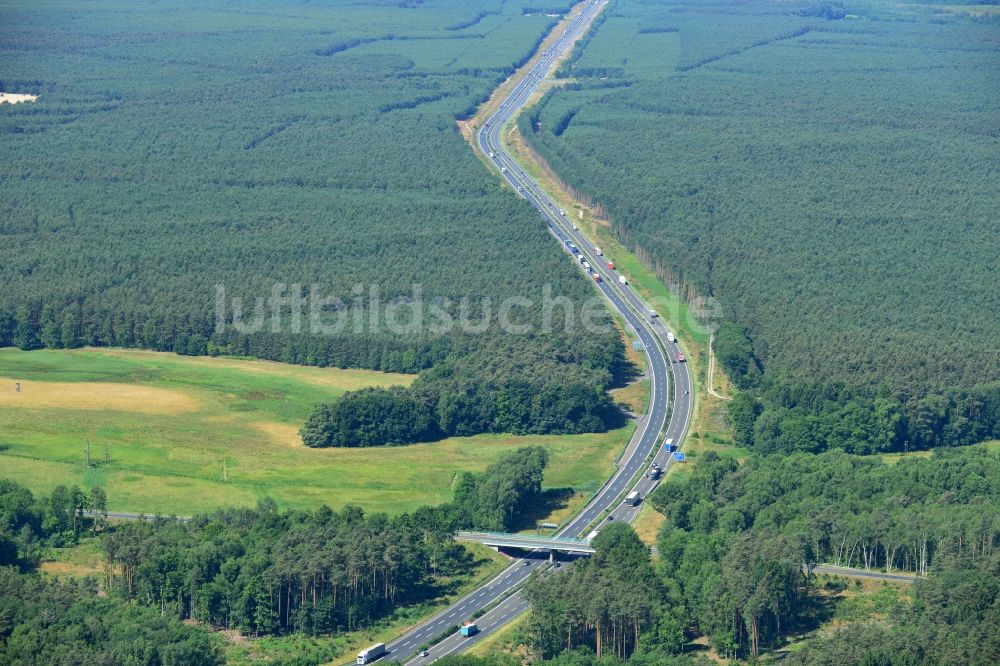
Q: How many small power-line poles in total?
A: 2